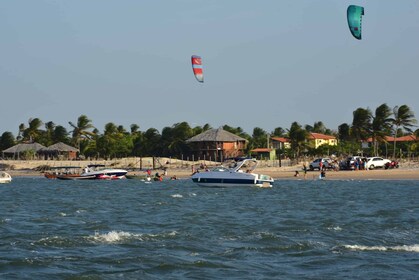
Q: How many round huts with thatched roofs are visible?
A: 3